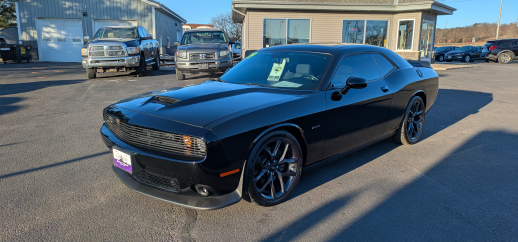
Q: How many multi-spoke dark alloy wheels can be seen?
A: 2